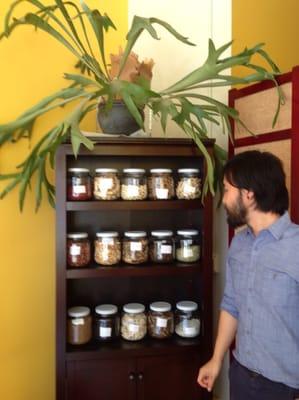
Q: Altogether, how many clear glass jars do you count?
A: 15